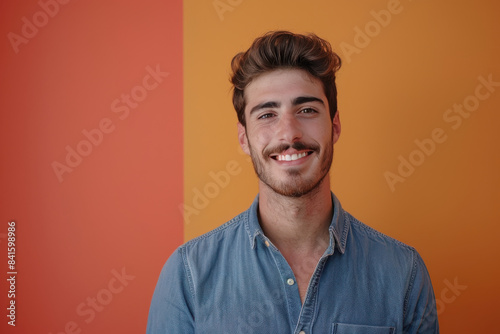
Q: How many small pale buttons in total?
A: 3